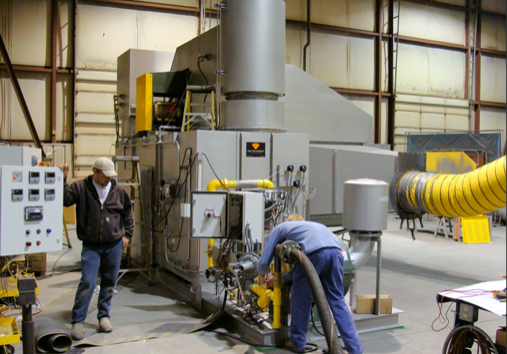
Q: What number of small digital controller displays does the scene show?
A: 5